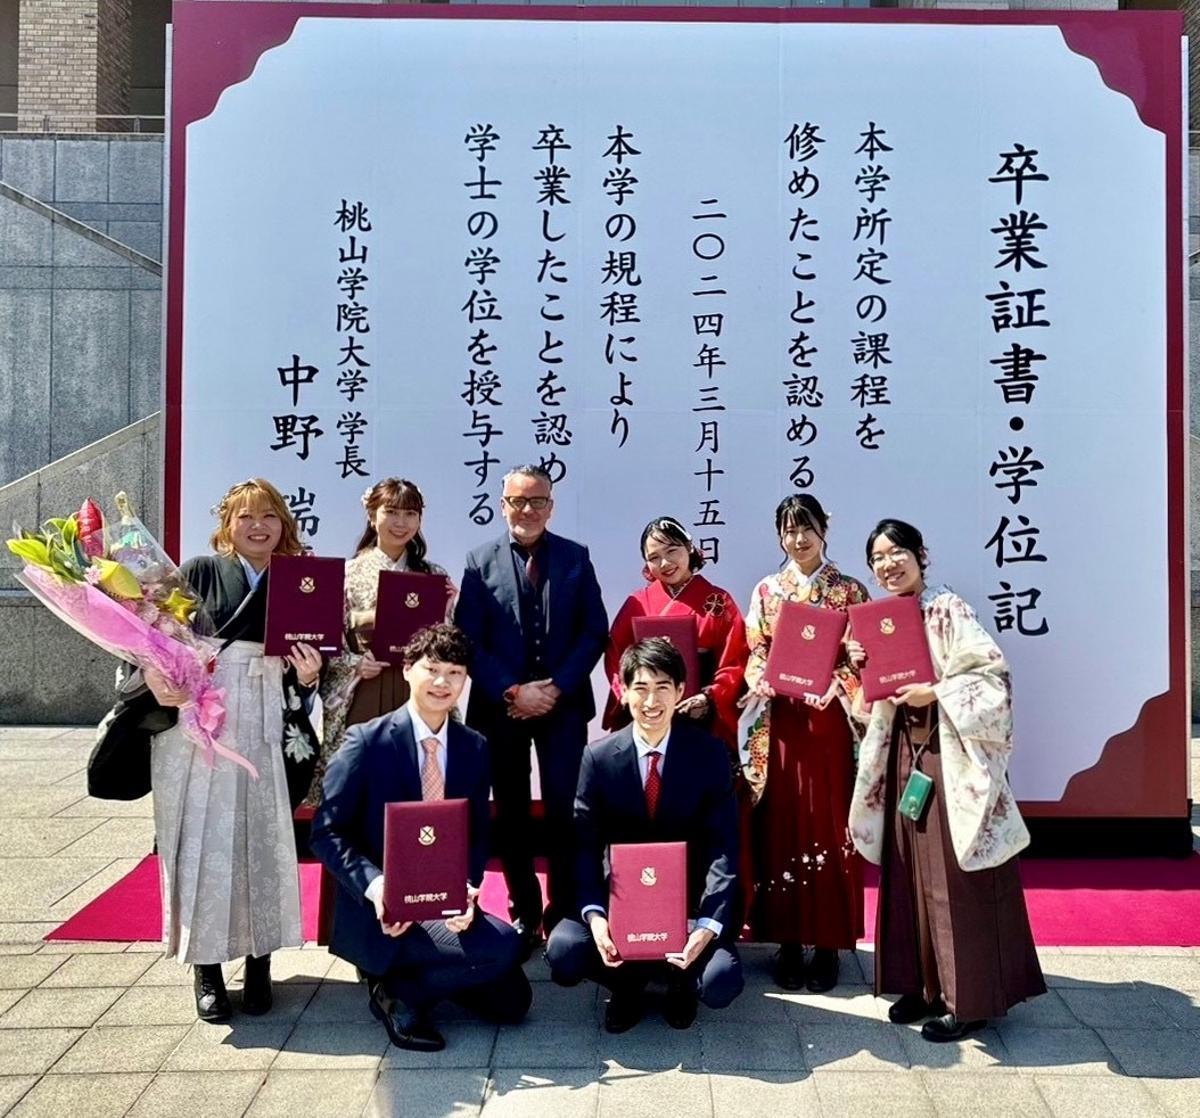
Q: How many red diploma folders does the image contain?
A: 7